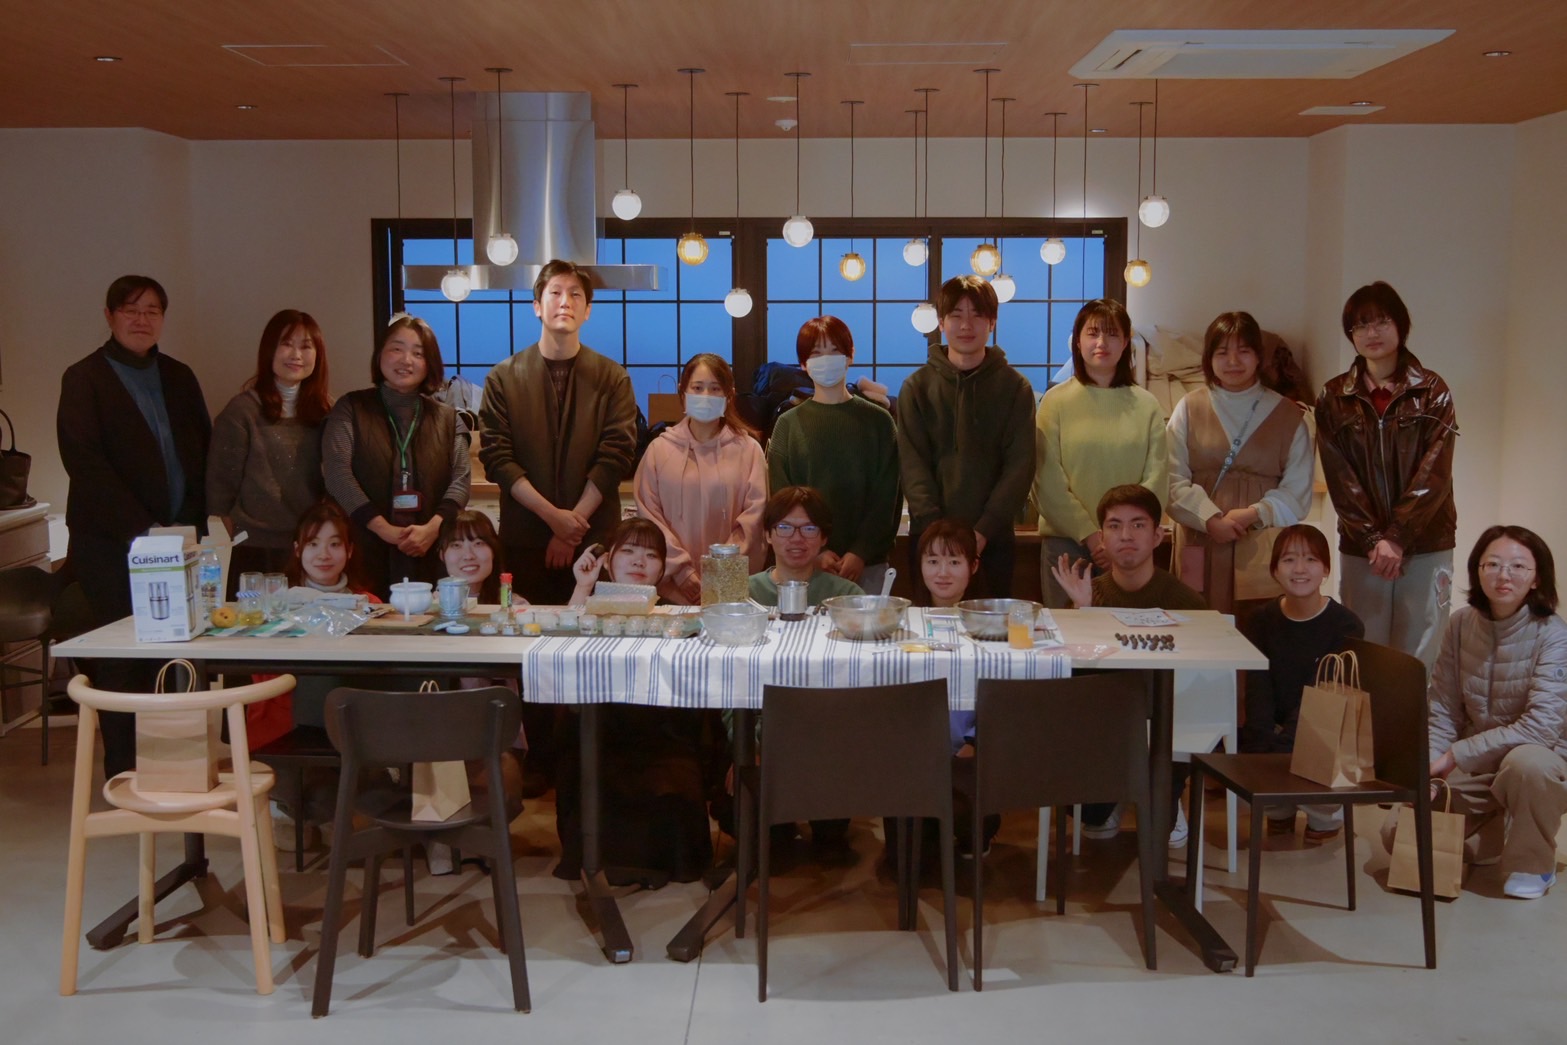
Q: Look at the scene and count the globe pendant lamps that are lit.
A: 14